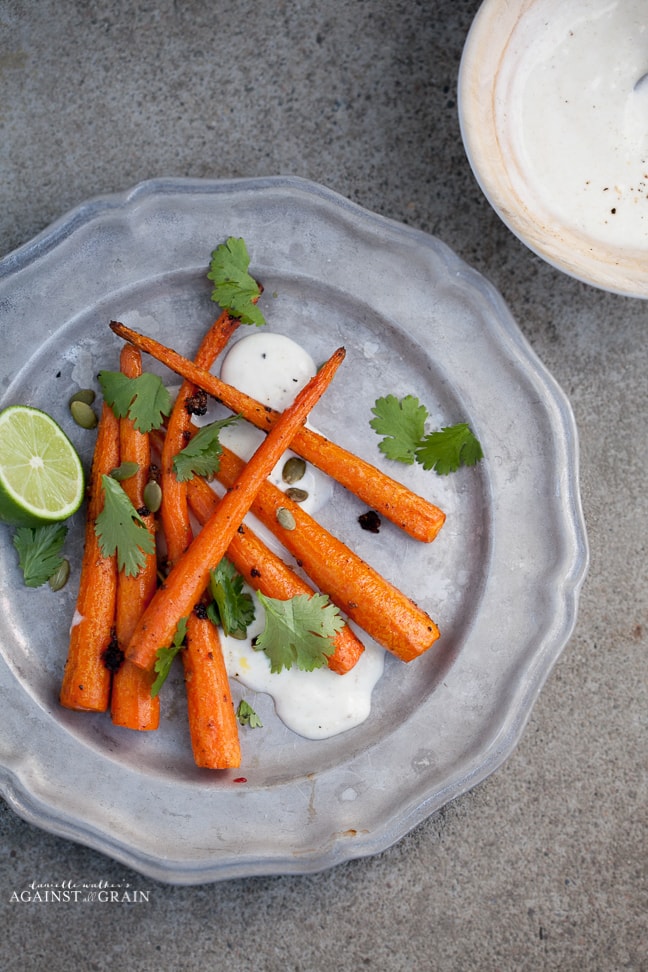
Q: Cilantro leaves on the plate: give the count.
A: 11